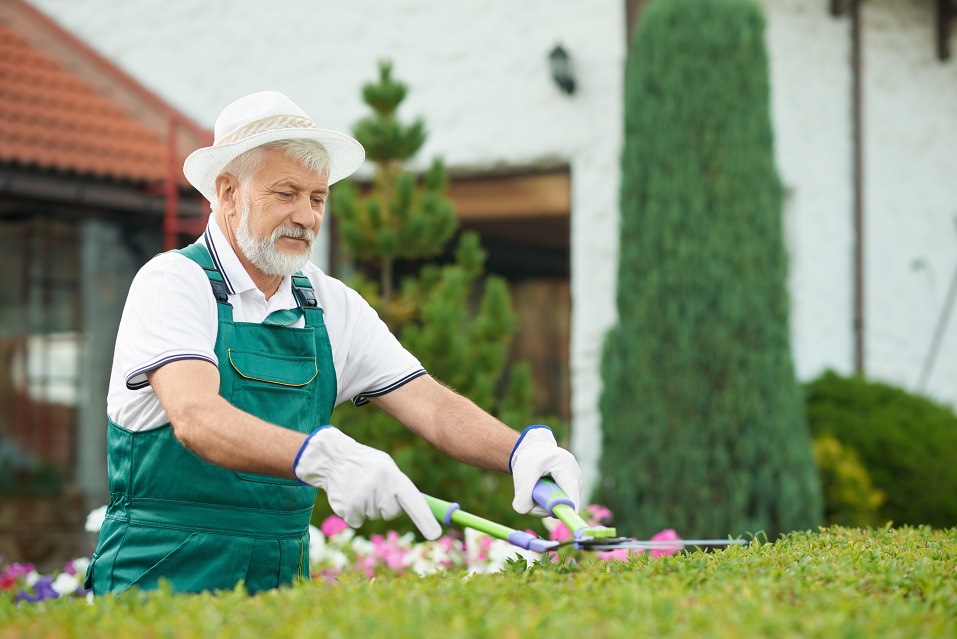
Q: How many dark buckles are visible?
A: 2